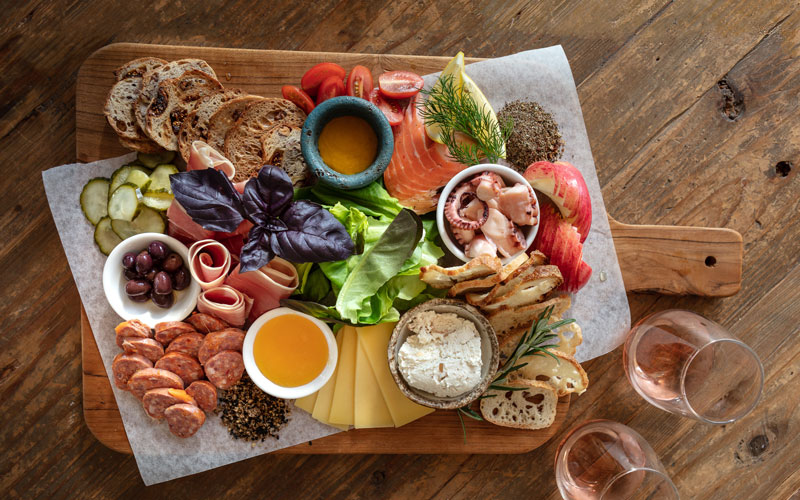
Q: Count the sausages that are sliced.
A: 13